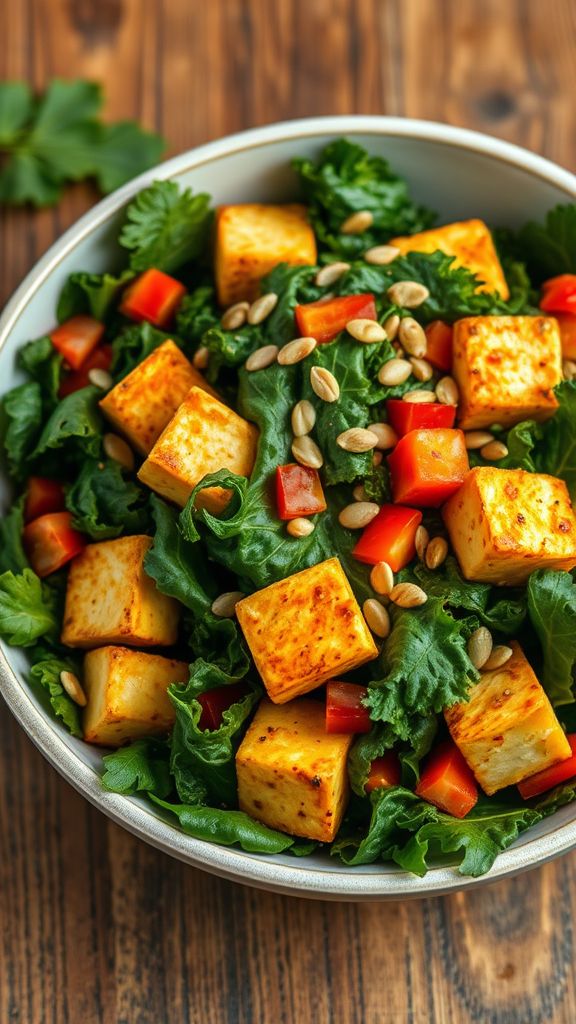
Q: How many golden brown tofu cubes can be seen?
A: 11